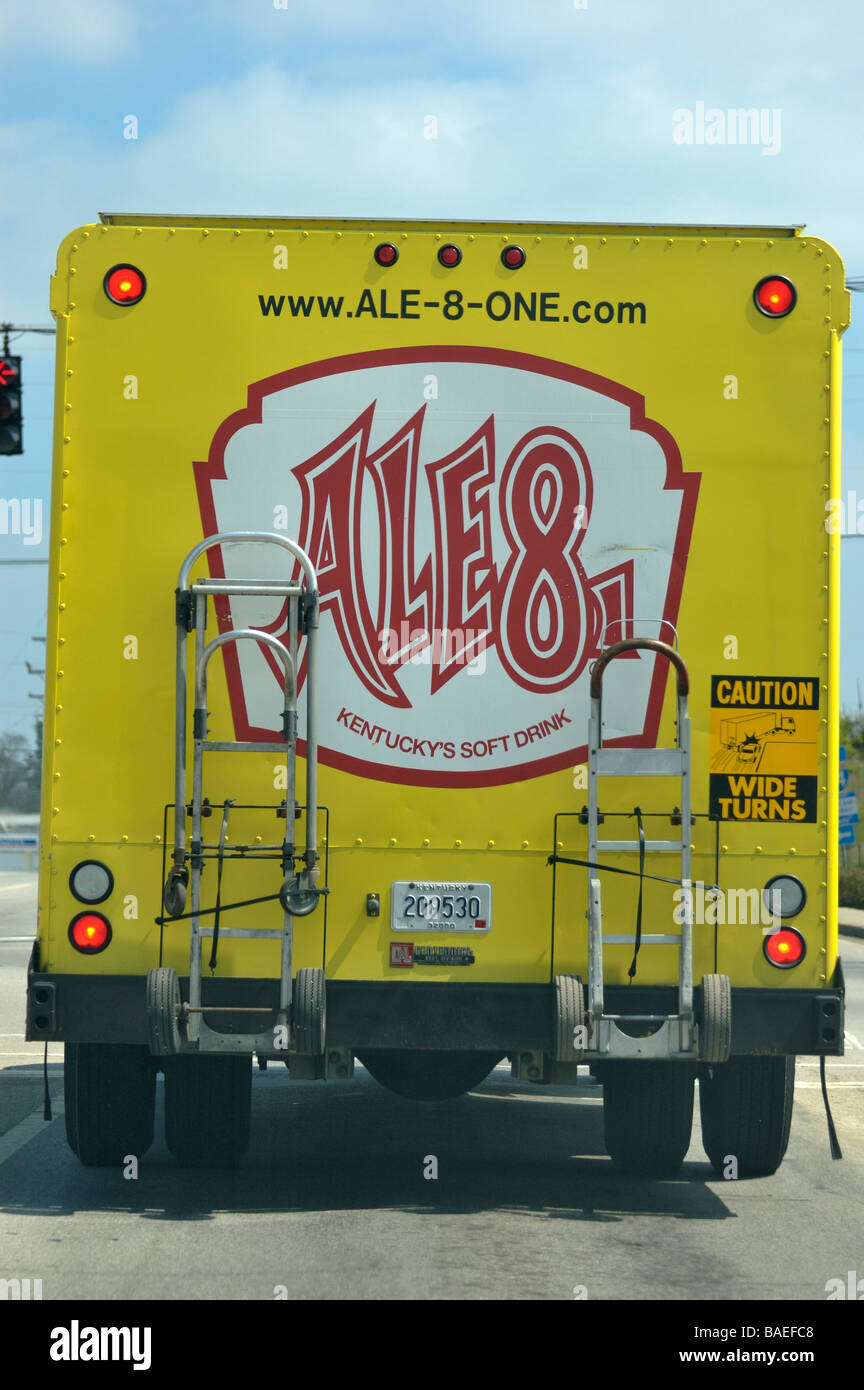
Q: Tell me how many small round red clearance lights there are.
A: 3